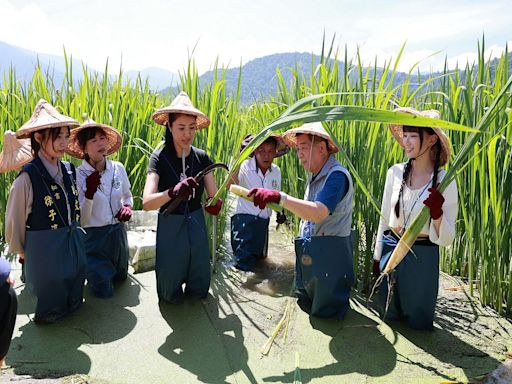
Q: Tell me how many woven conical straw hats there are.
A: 7